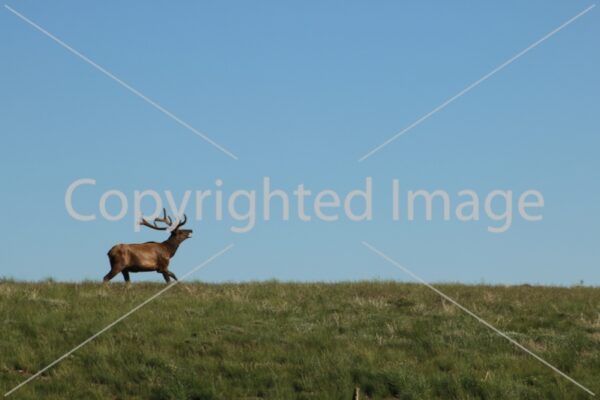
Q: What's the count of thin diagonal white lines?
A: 4